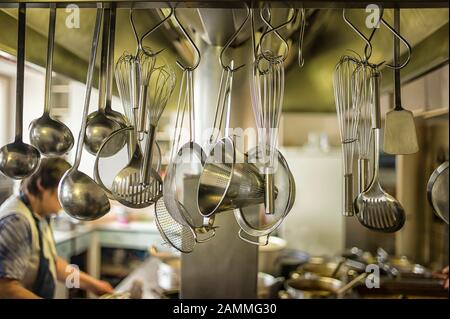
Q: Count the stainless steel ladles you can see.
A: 5